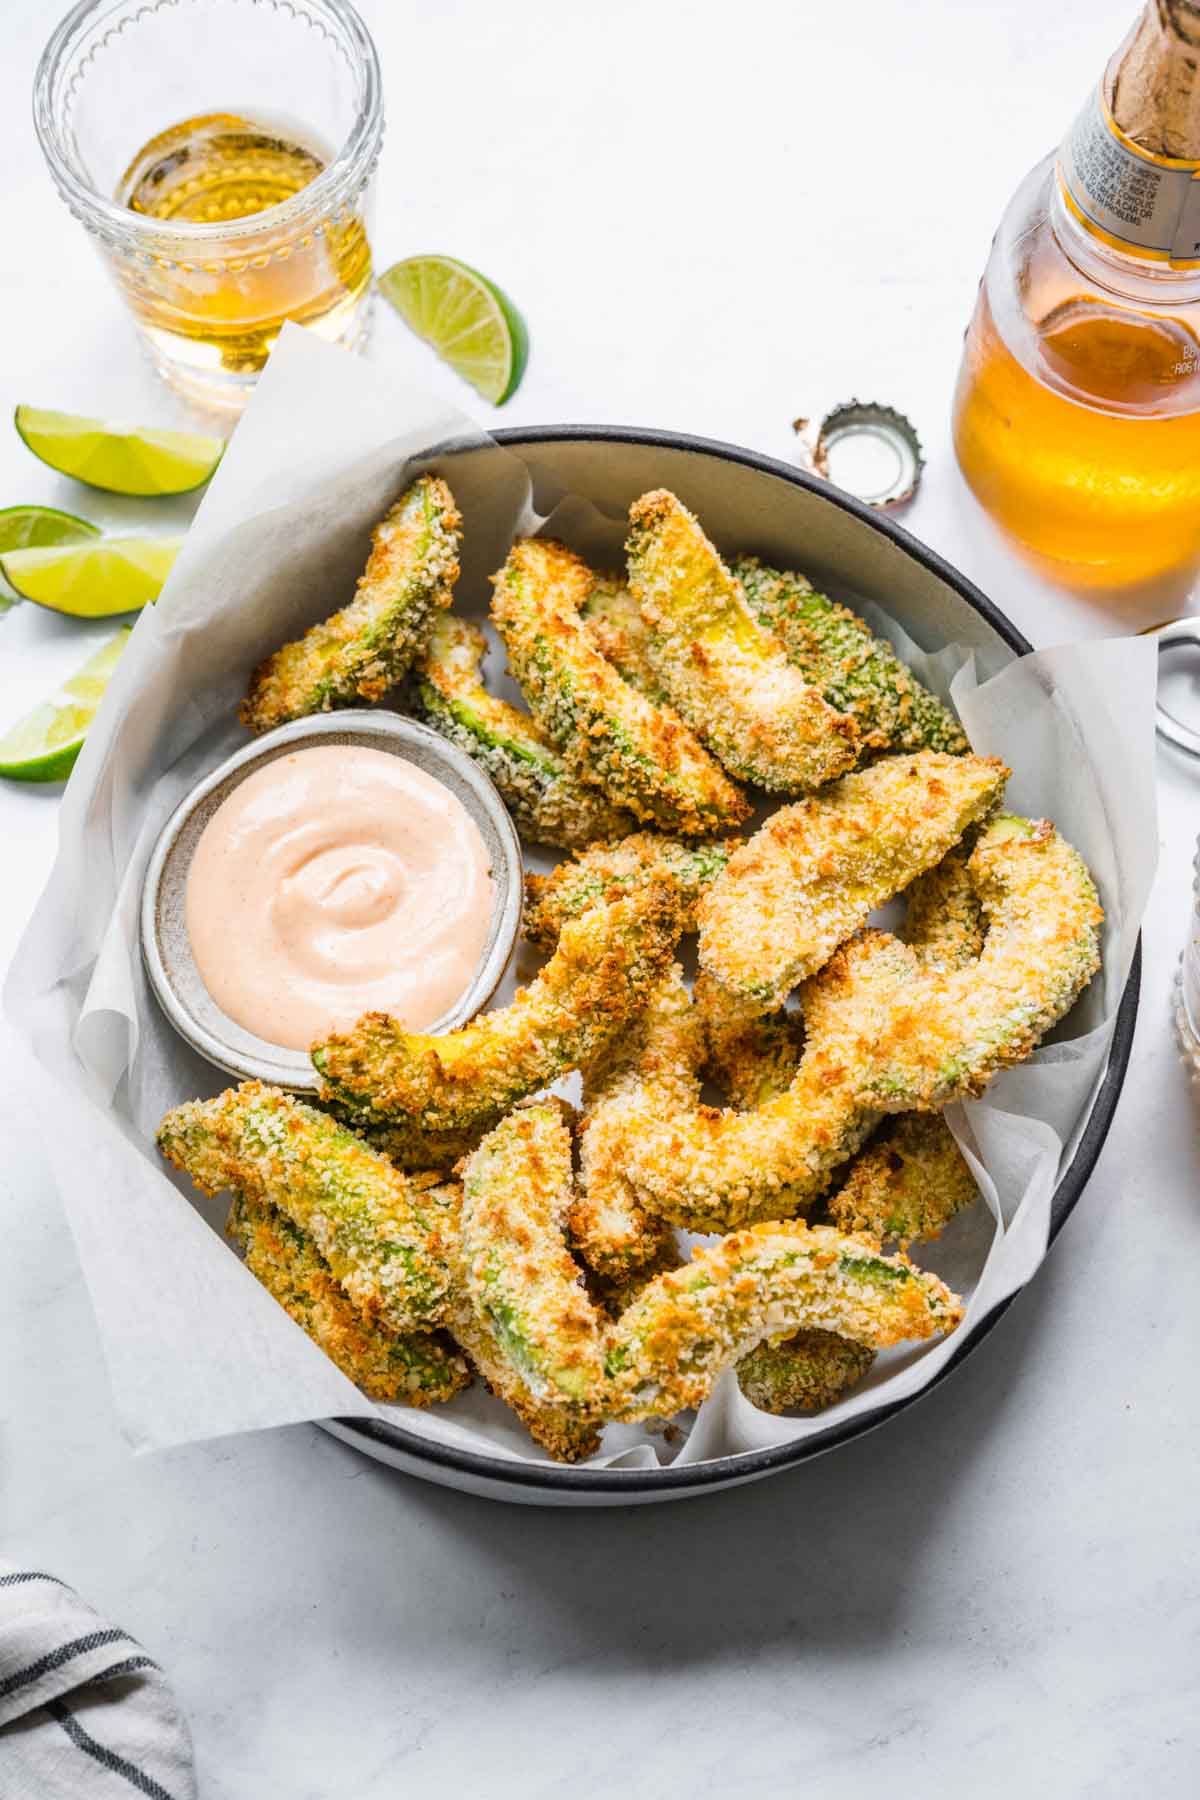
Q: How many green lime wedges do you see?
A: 5